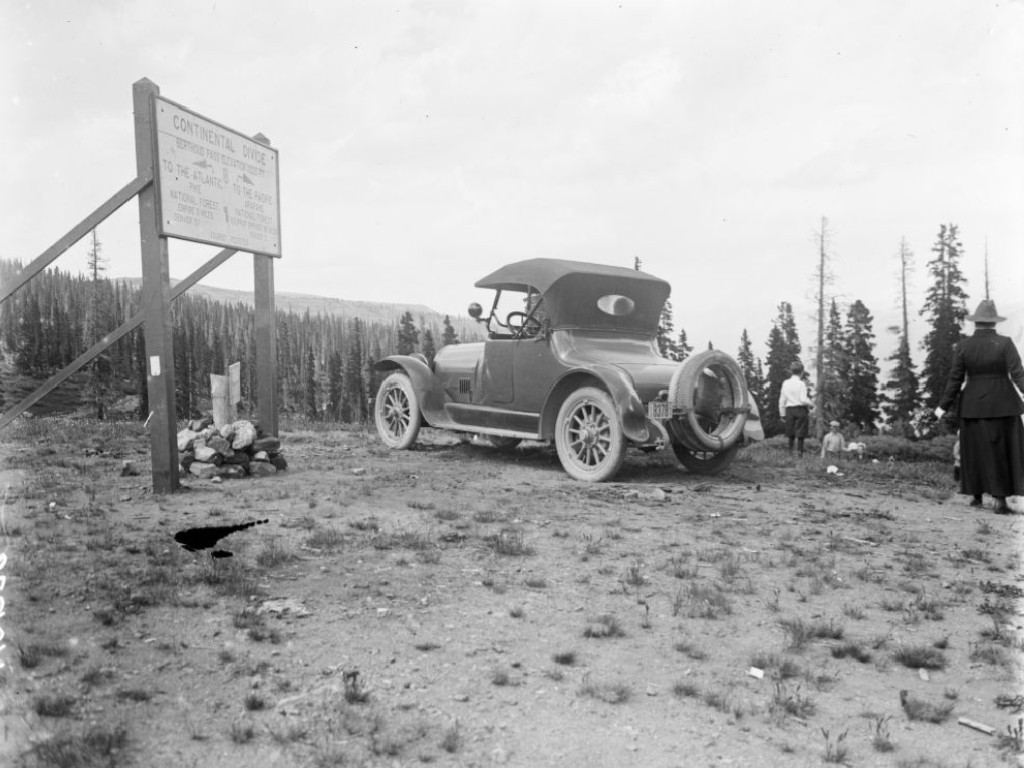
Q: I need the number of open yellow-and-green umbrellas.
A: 0